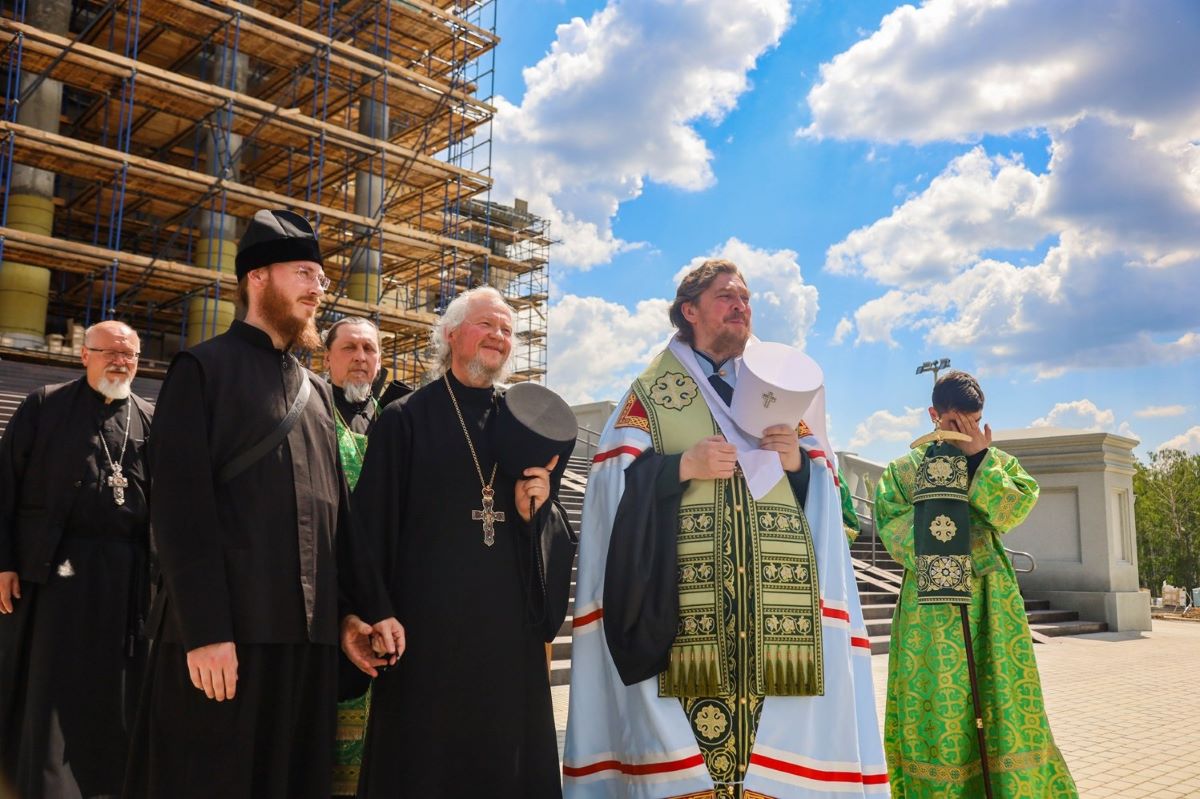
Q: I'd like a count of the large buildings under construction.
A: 1